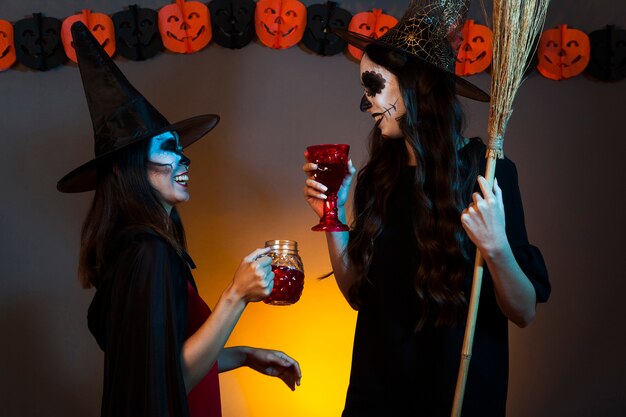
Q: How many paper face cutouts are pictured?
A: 12